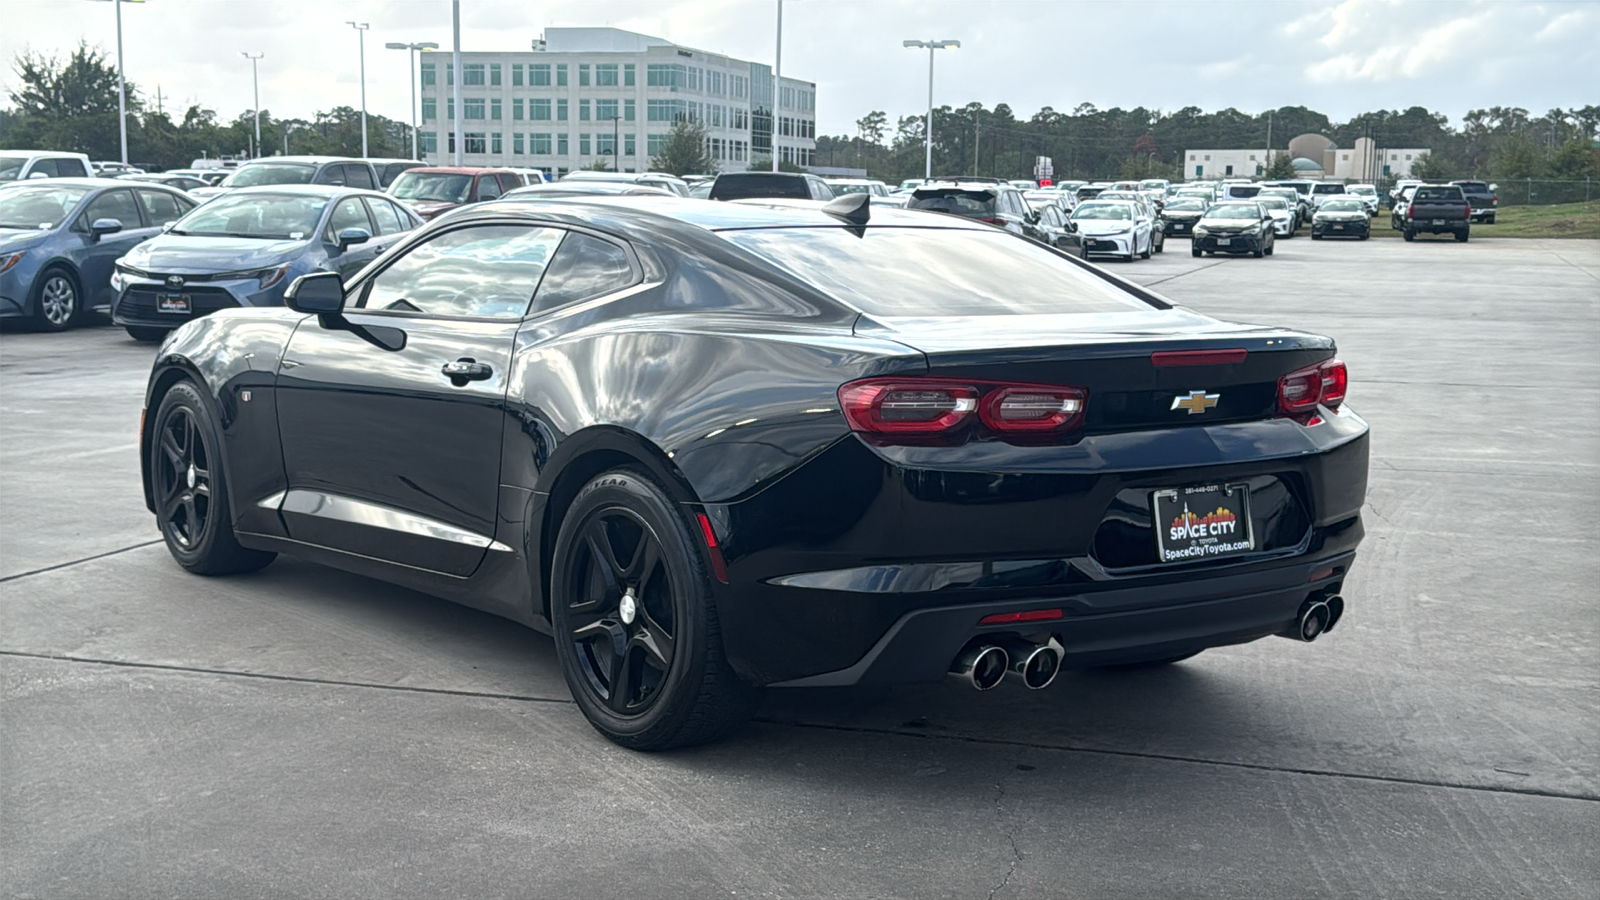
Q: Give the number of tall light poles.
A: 7